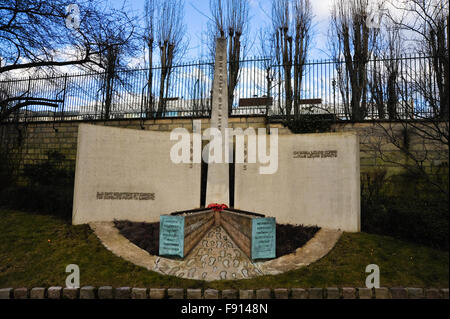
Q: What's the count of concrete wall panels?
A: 2